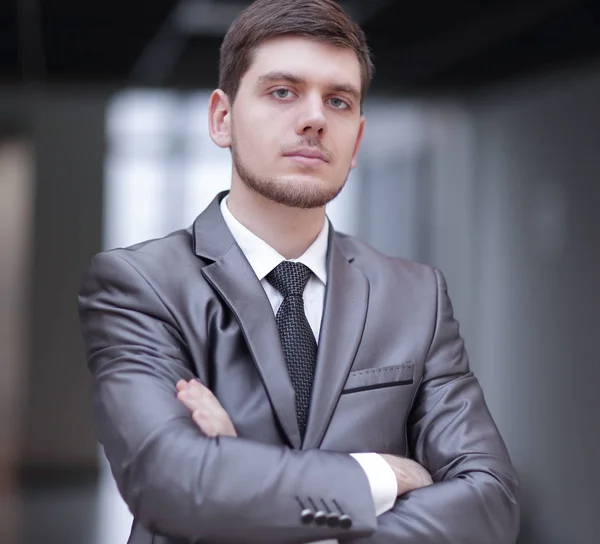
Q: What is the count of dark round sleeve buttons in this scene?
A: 4